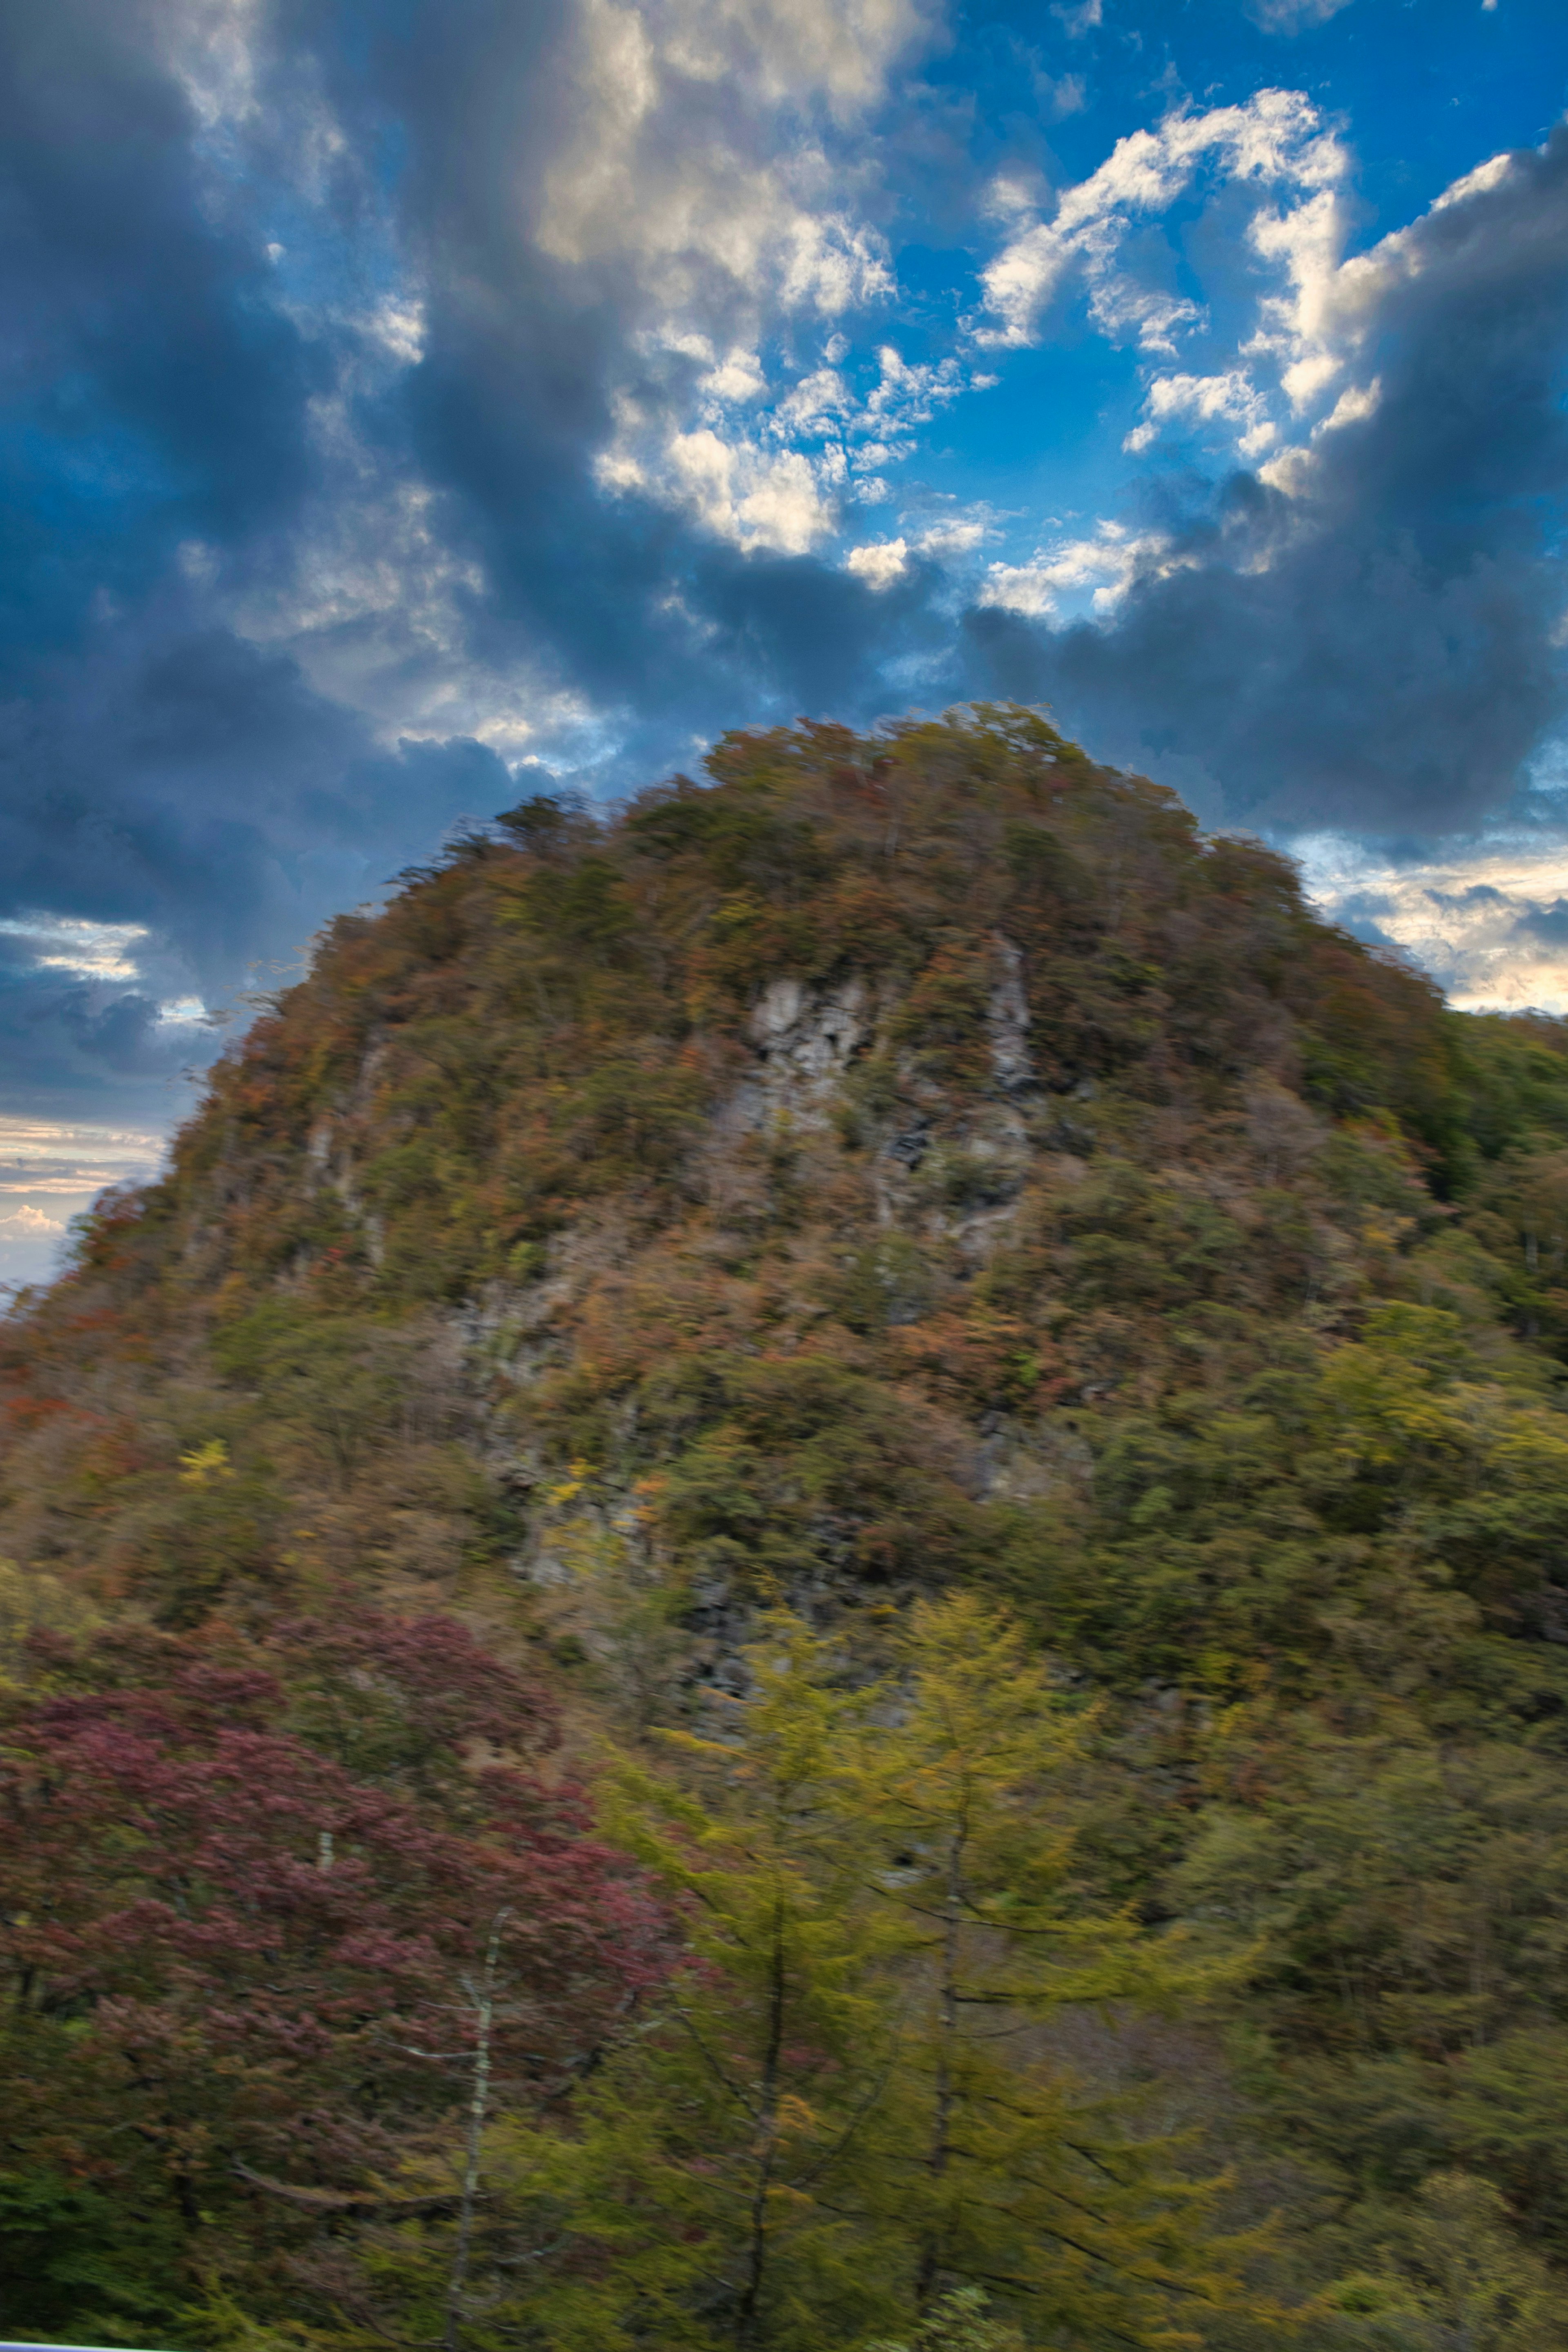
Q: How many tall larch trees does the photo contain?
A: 2